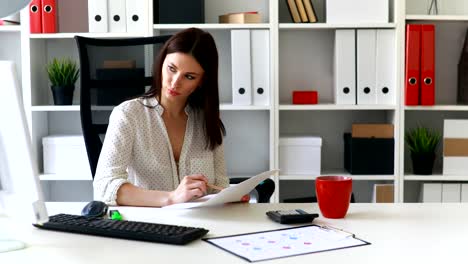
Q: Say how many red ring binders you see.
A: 4